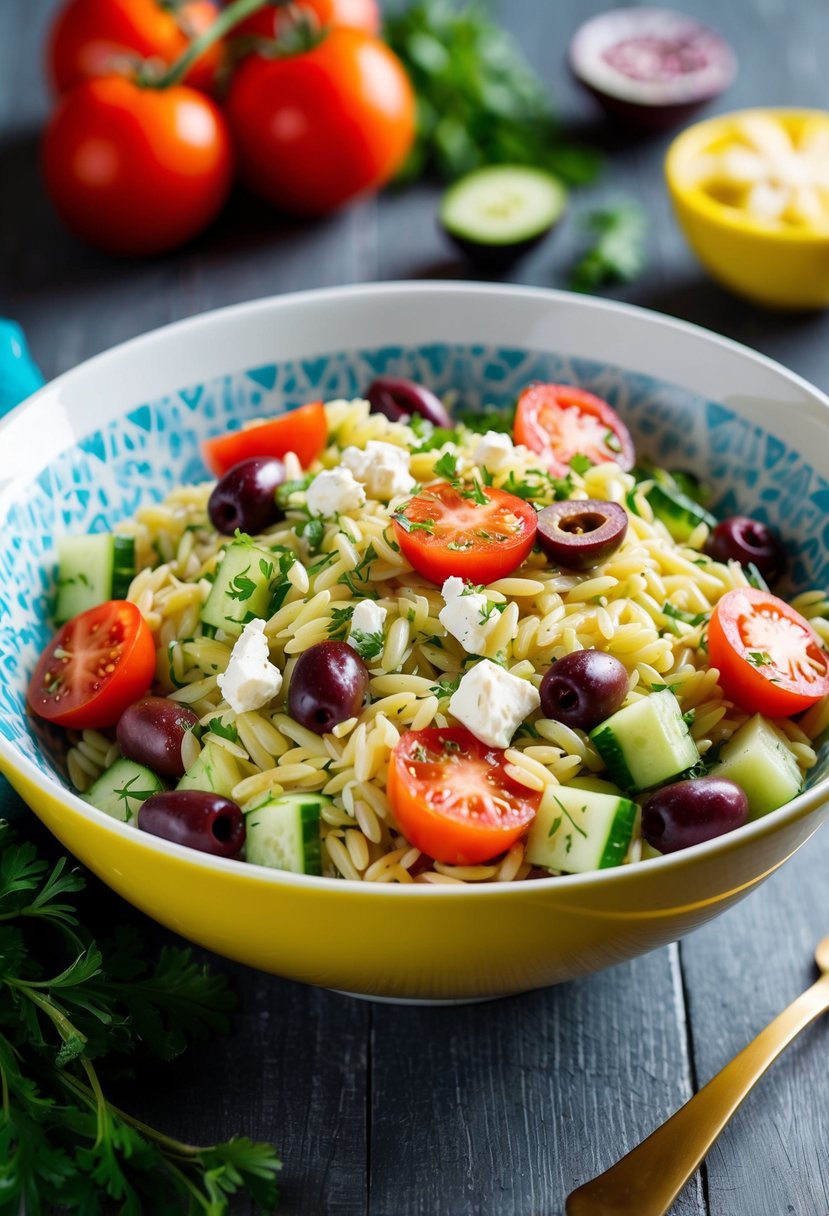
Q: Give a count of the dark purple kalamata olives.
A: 9